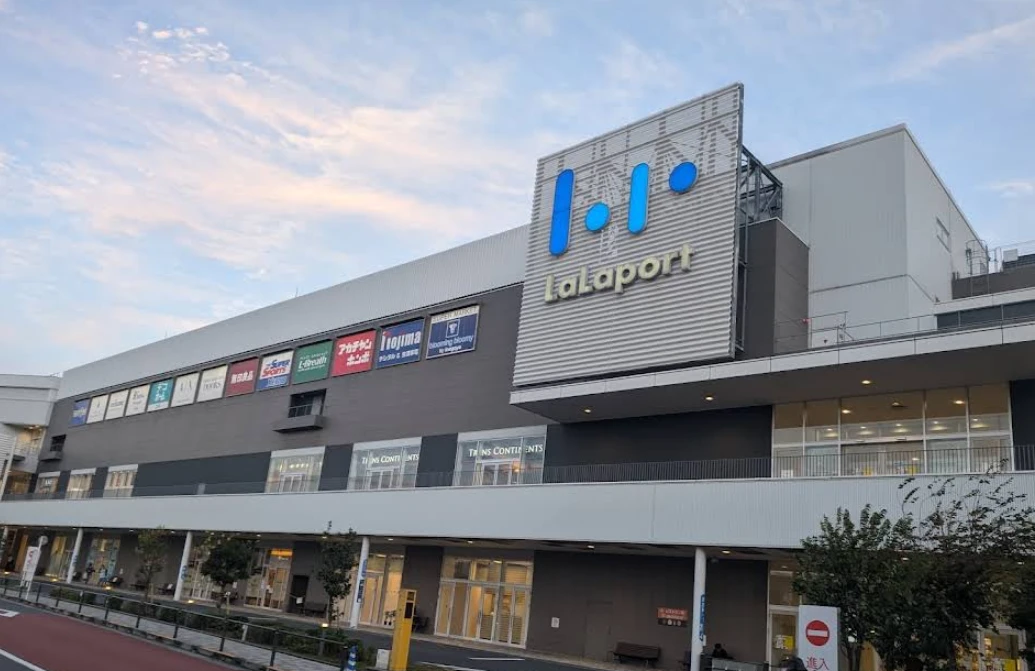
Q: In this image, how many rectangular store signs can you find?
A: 13